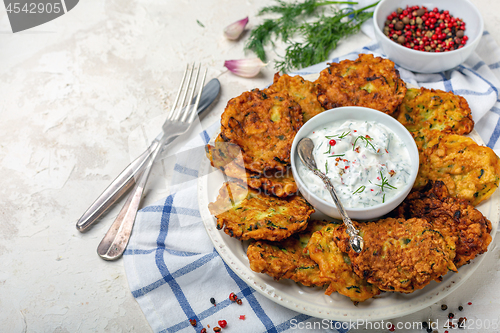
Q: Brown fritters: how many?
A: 11